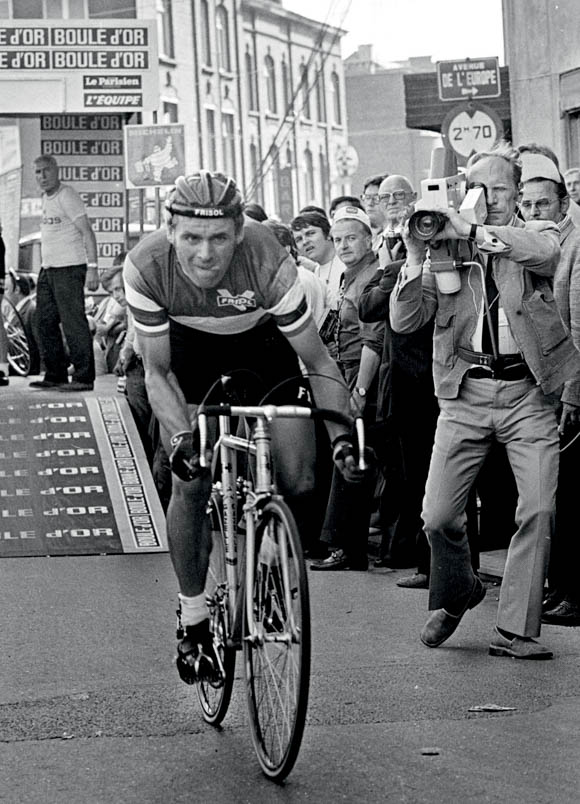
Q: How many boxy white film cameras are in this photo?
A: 1